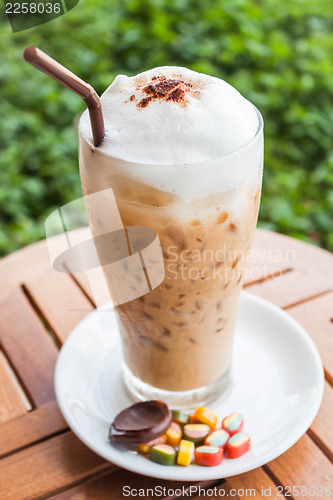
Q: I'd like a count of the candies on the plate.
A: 11